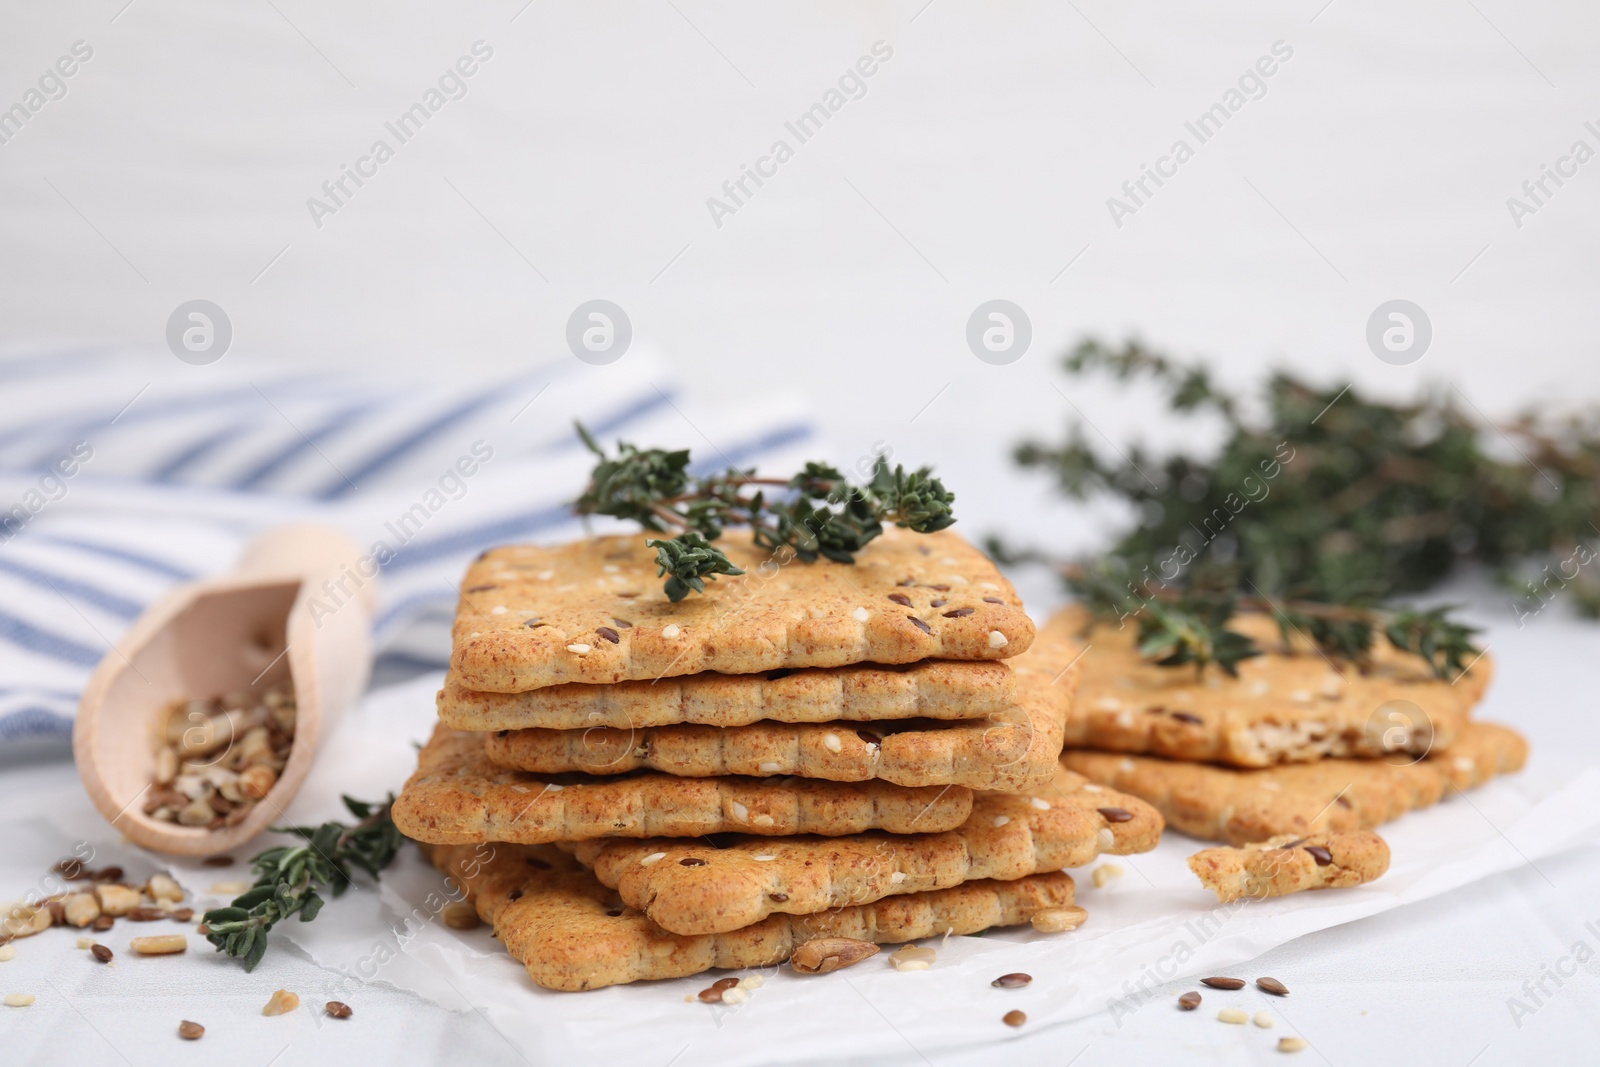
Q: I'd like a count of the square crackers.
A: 8